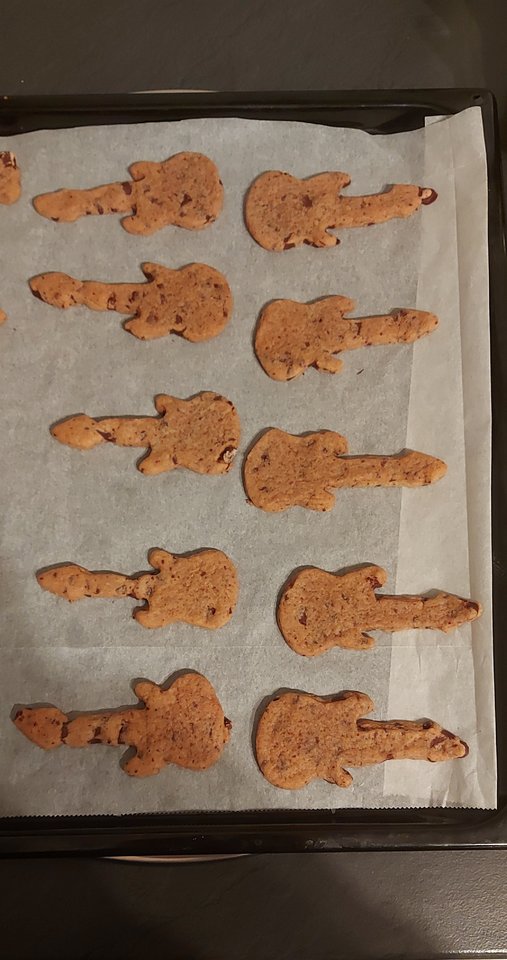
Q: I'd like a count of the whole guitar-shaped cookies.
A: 10